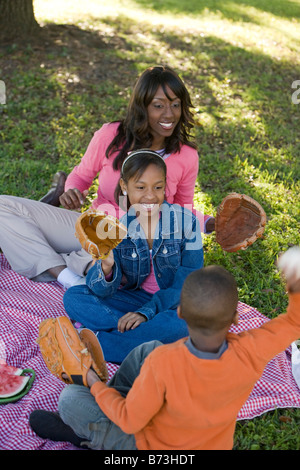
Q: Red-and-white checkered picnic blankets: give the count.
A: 1